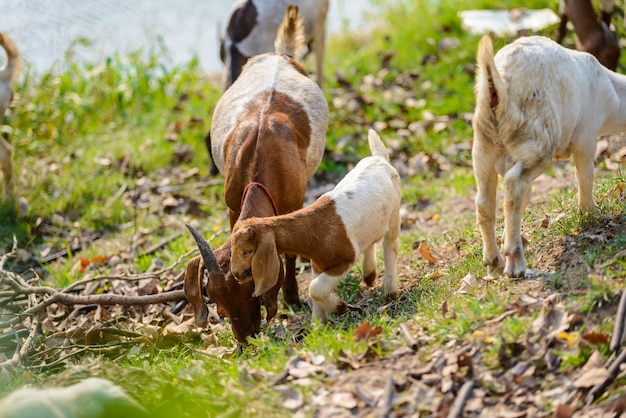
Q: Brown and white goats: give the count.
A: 2